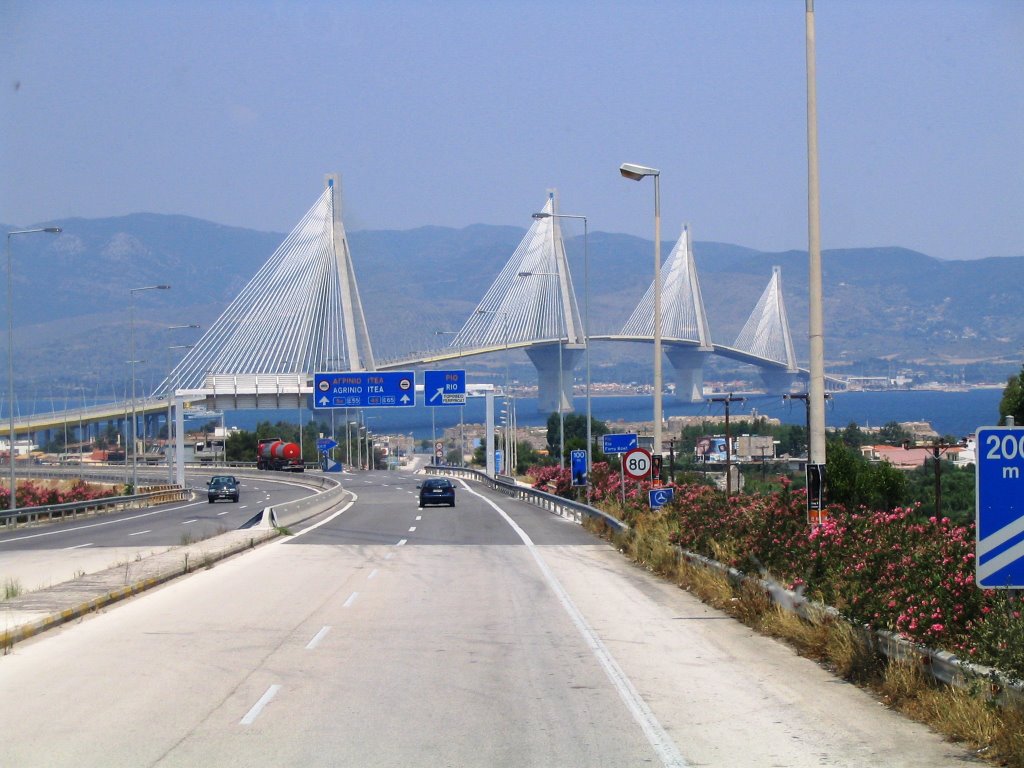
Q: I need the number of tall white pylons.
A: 4